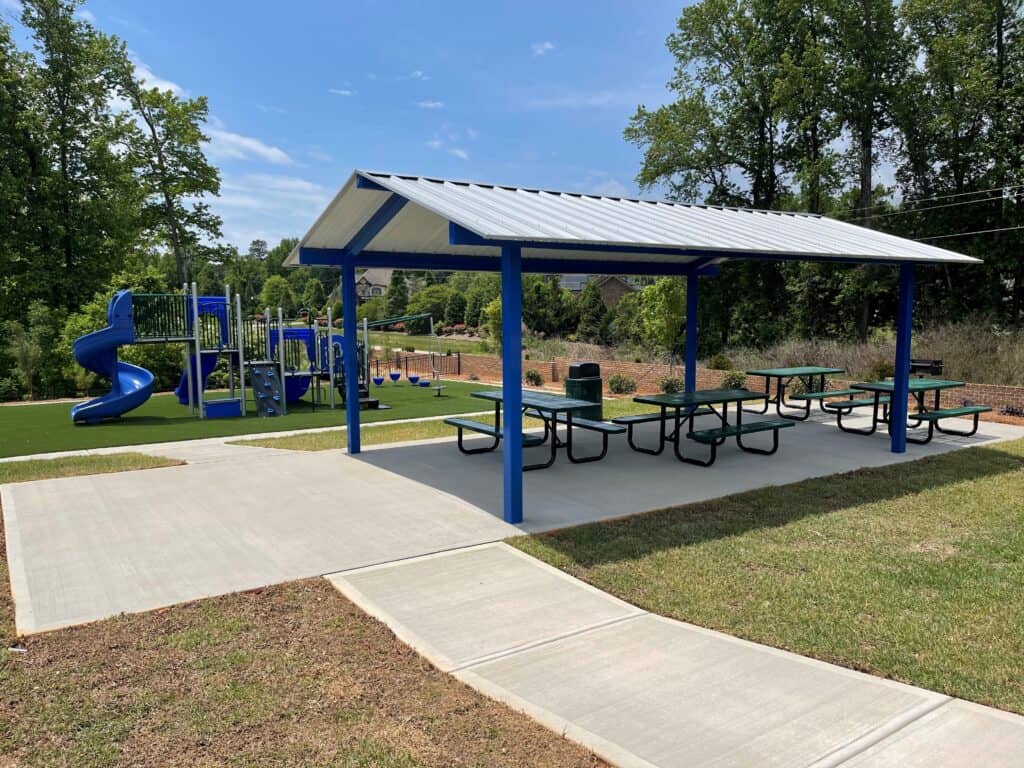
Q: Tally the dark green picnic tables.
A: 4